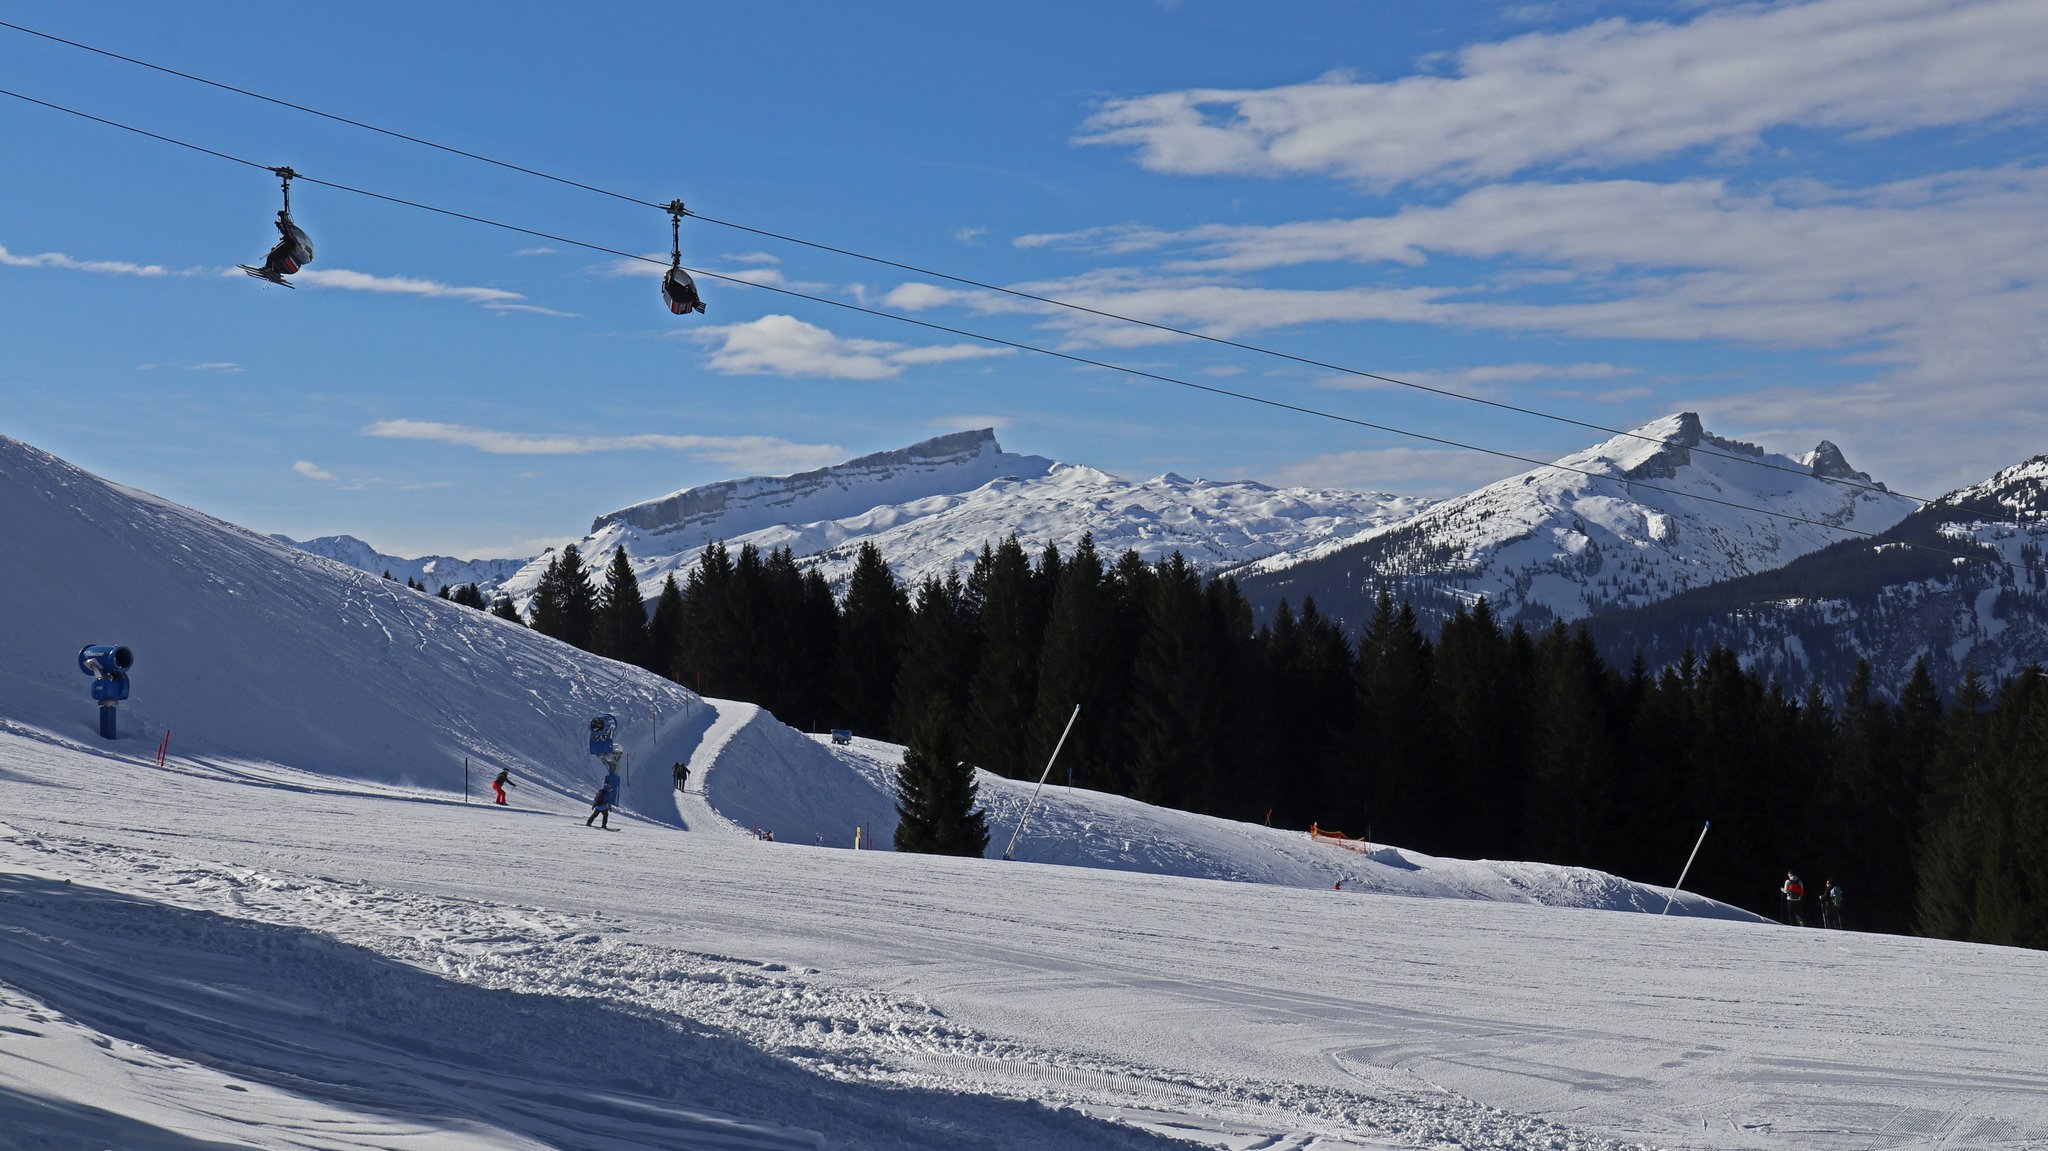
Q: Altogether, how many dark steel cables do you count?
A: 2